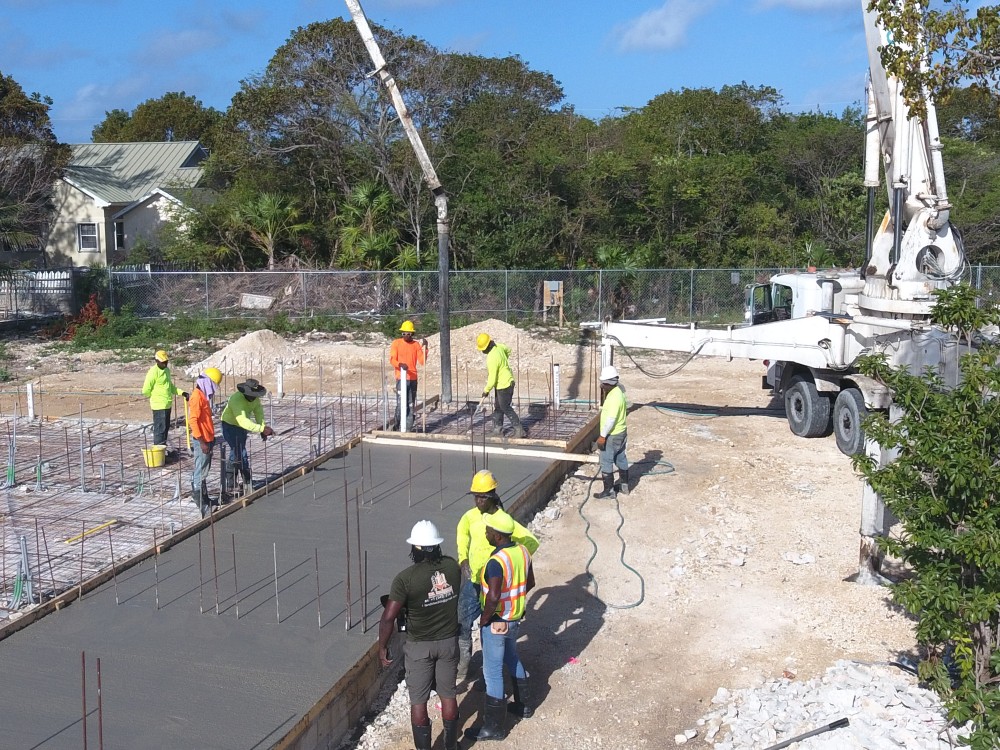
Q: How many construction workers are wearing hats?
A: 9